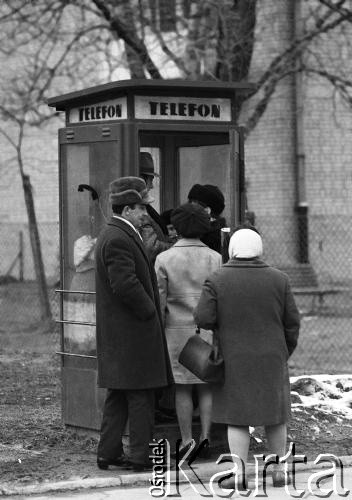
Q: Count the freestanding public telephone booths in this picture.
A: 1